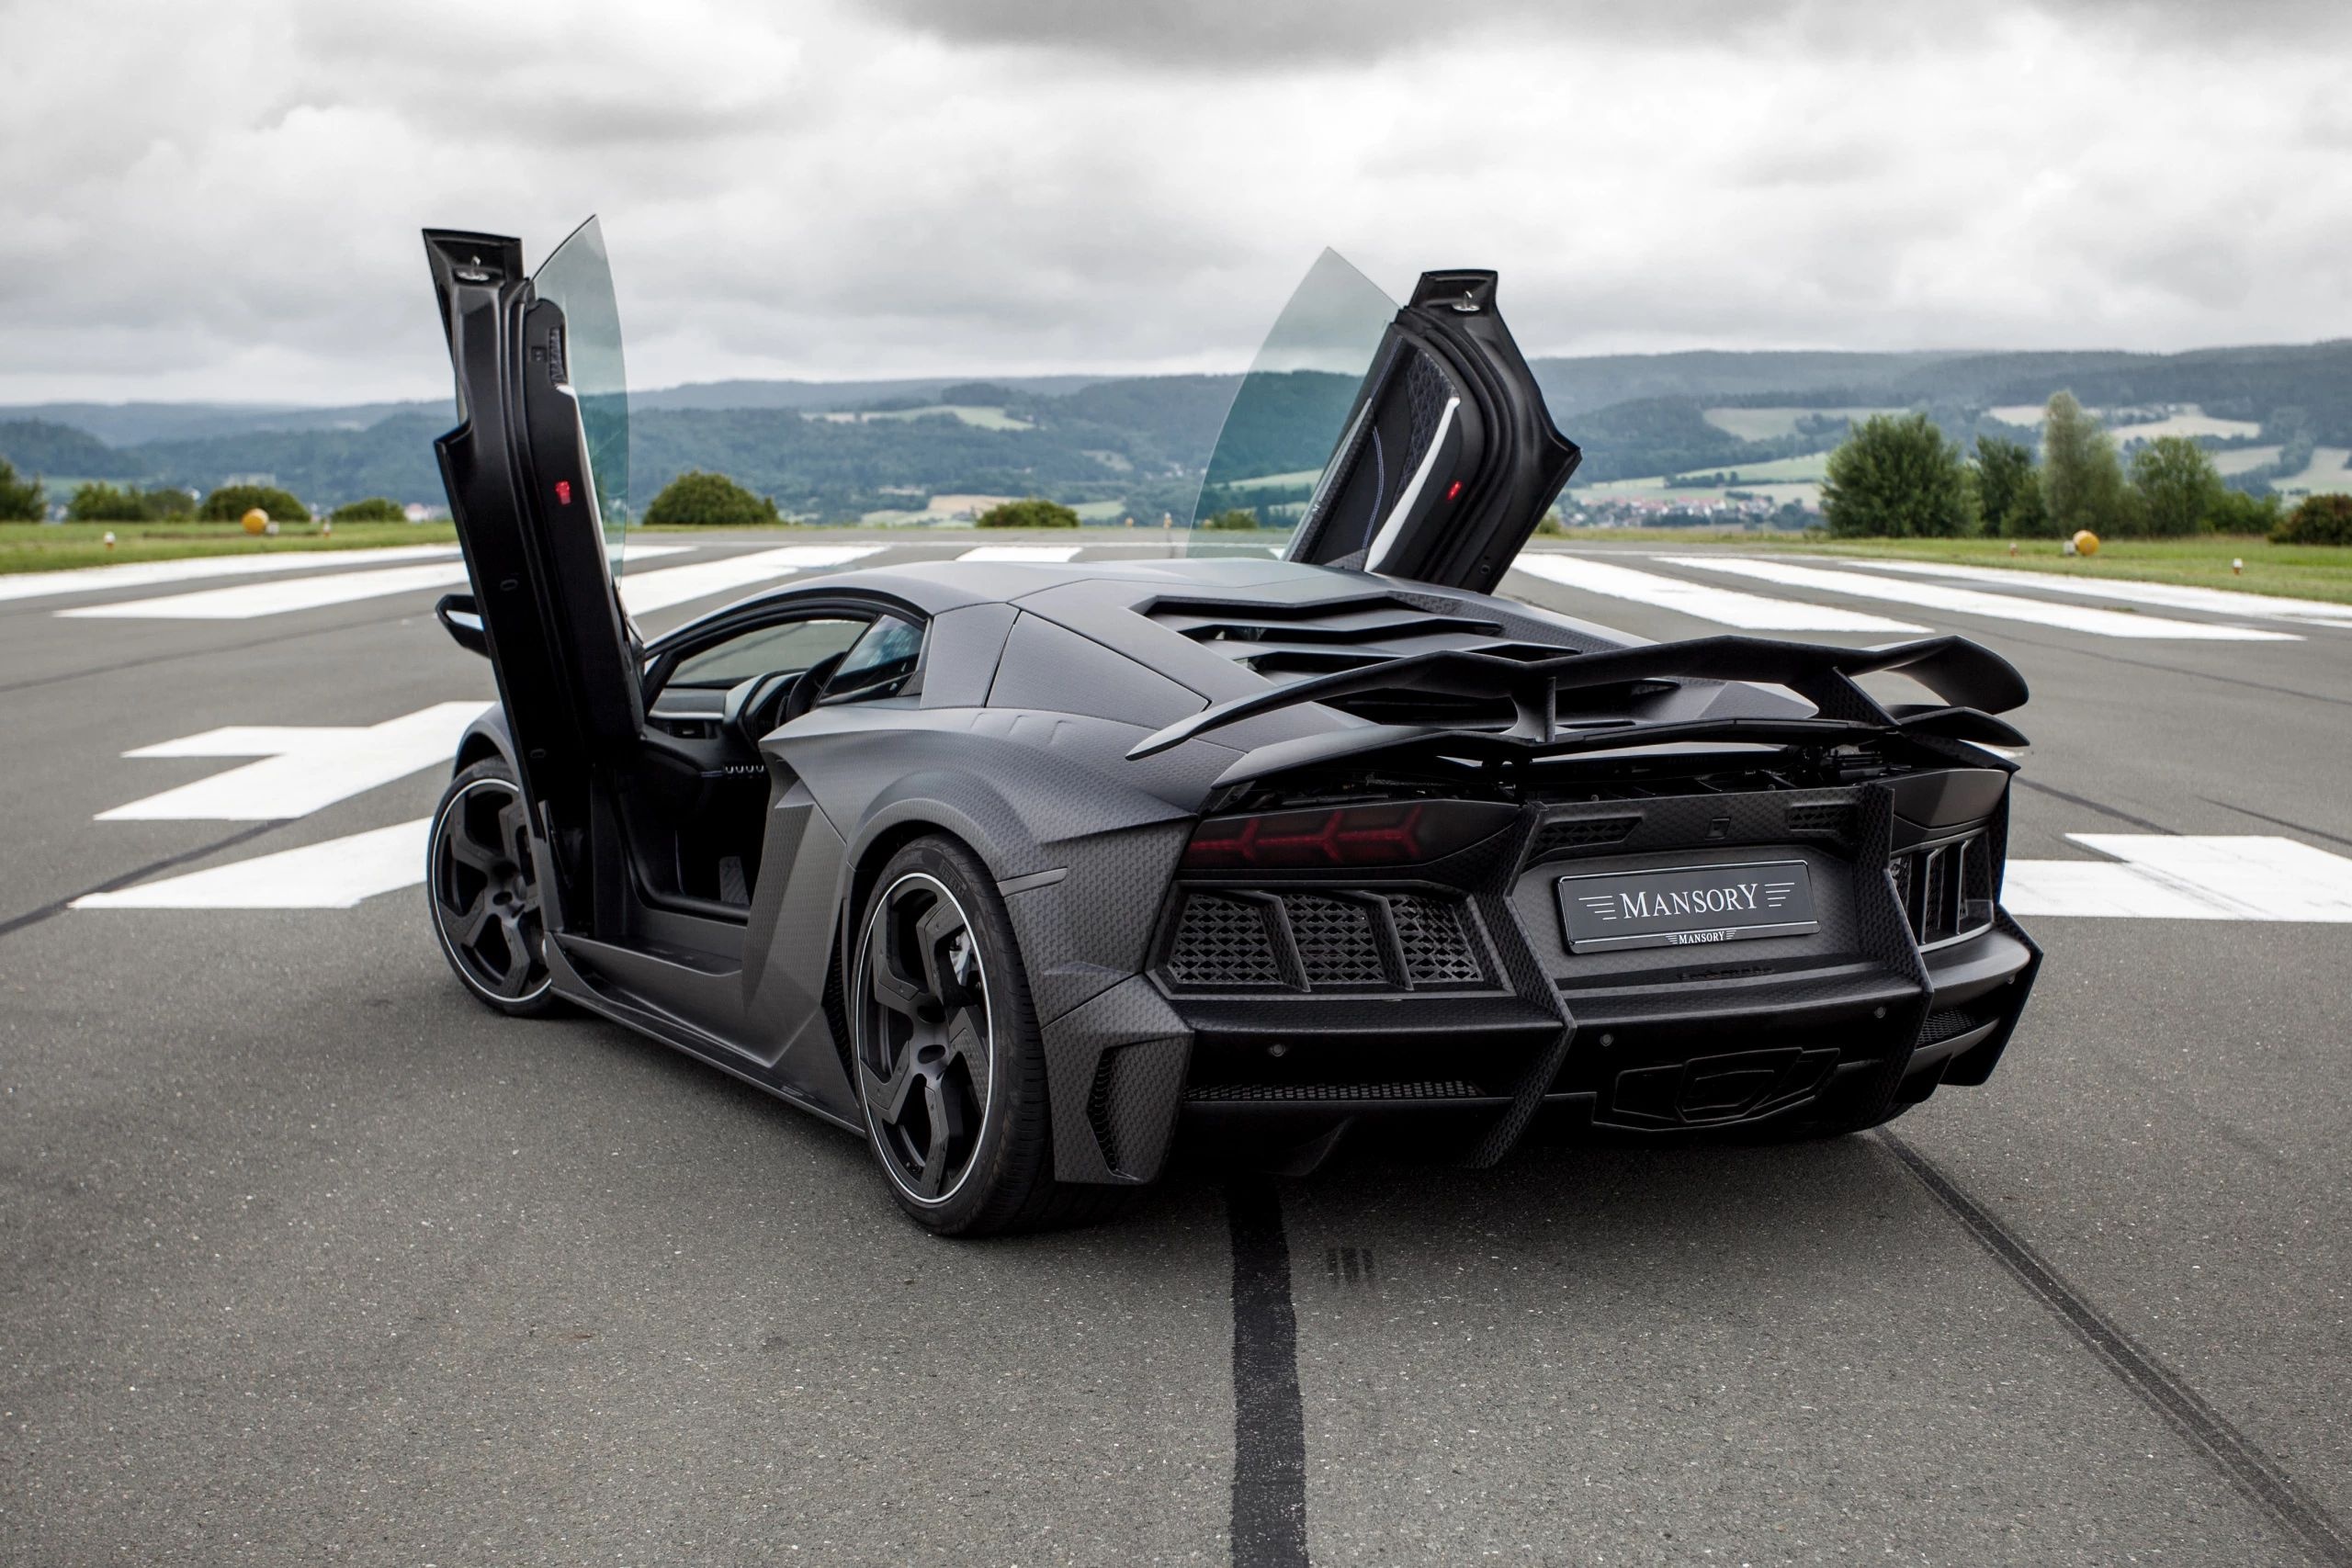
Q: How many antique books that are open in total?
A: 0